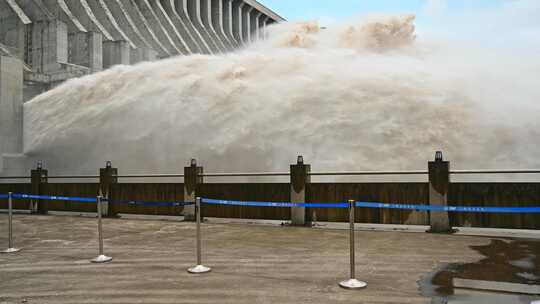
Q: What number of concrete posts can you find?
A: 5